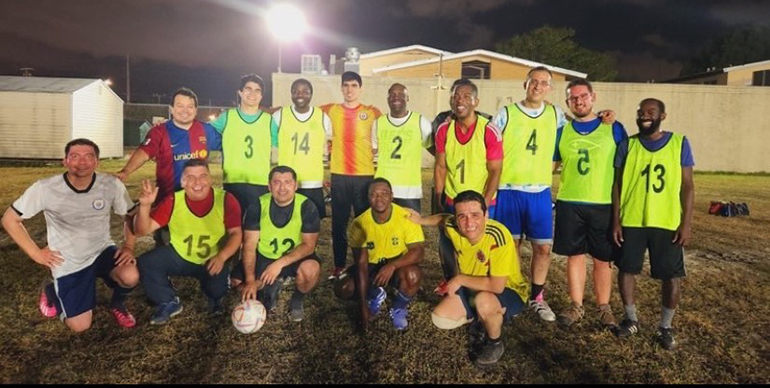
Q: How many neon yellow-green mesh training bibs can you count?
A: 9